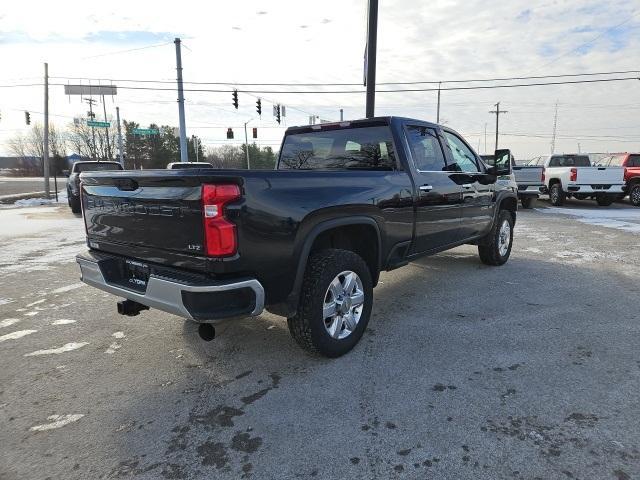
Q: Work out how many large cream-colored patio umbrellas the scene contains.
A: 0